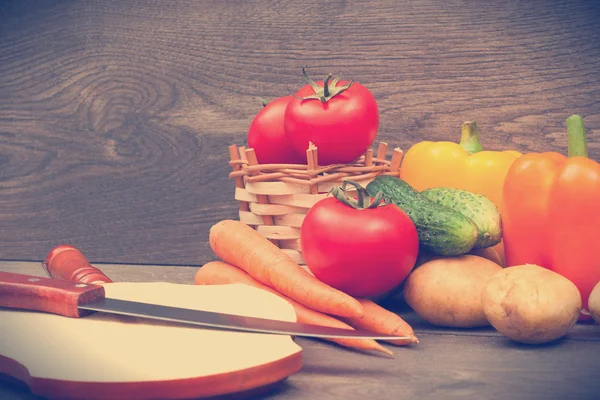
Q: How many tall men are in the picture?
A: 0